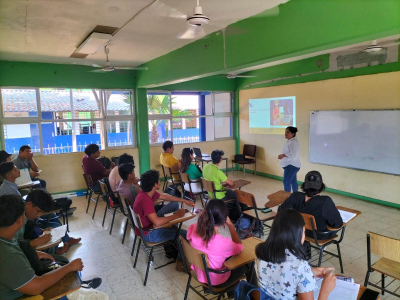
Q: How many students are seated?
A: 15